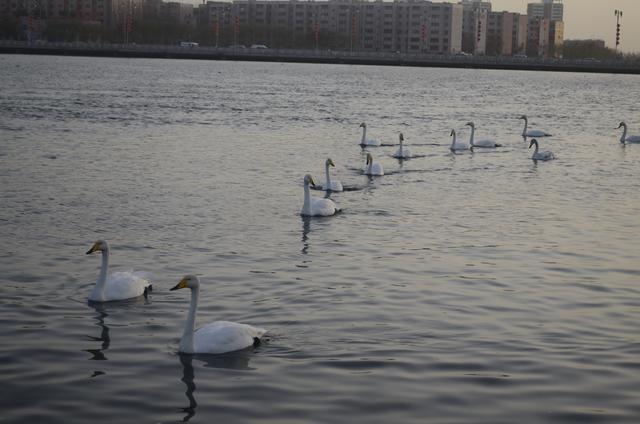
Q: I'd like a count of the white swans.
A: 12